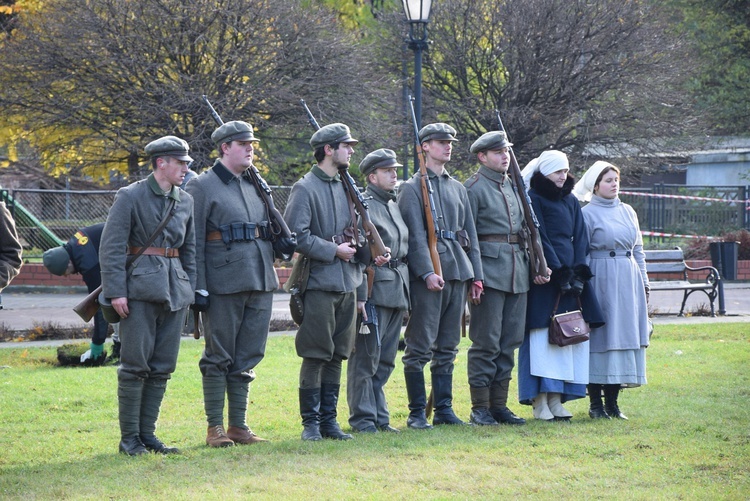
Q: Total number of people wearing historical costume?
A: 8